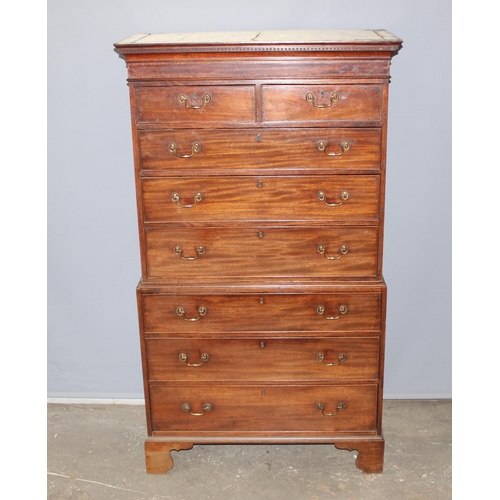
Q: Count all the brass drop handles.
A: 14